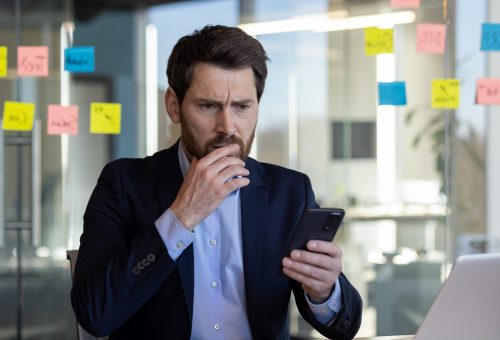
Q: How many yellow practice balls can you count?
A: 0